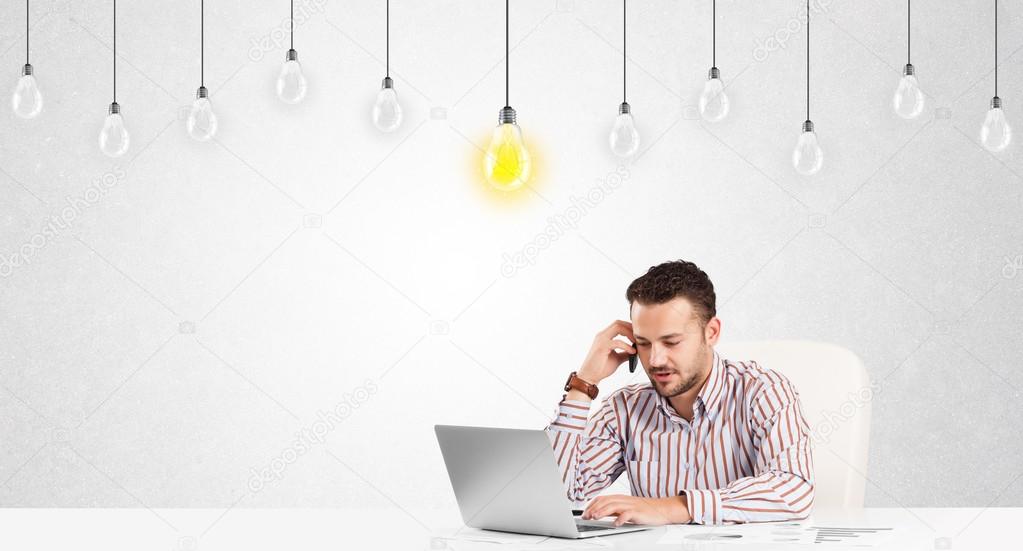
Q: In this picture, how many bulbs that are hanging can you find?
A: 11